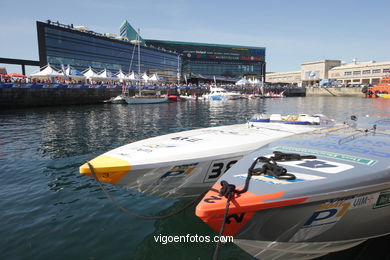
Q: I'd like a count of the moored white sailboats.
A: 1